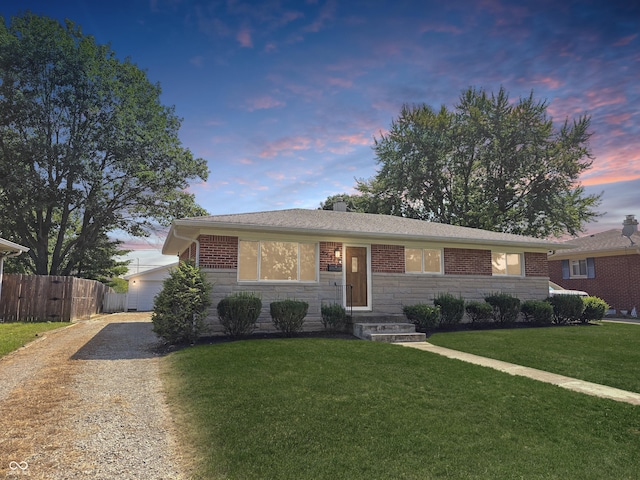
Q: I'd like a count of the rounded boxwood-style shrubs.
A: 10